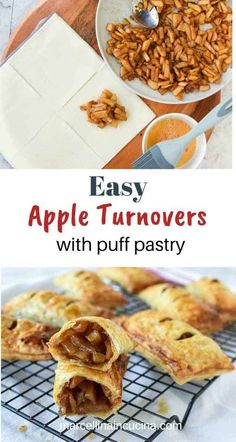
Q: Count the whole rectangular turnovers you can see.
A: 7